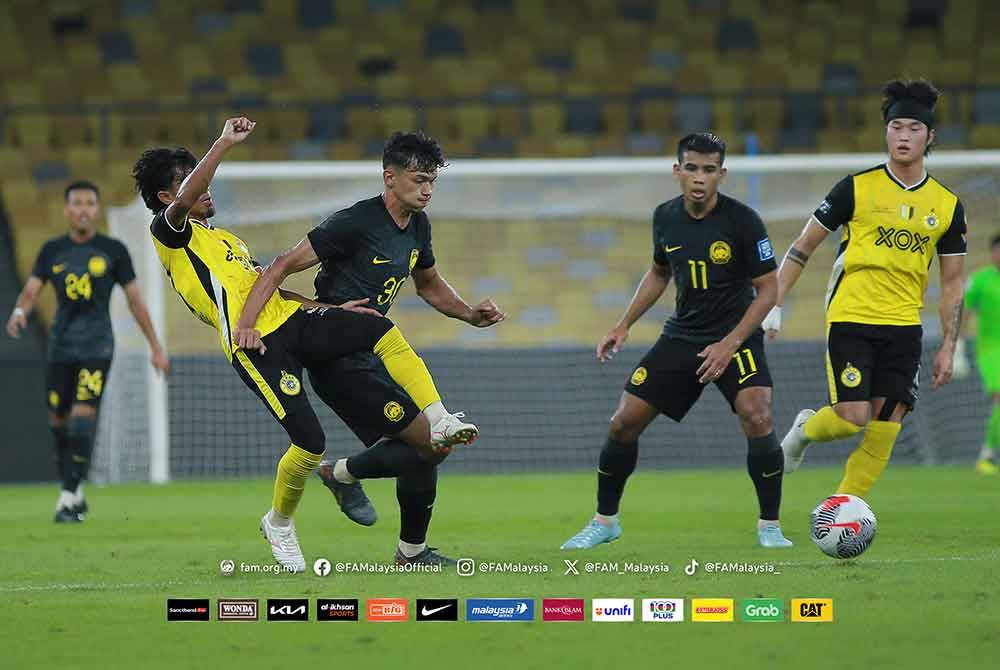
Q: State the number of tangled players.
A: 2